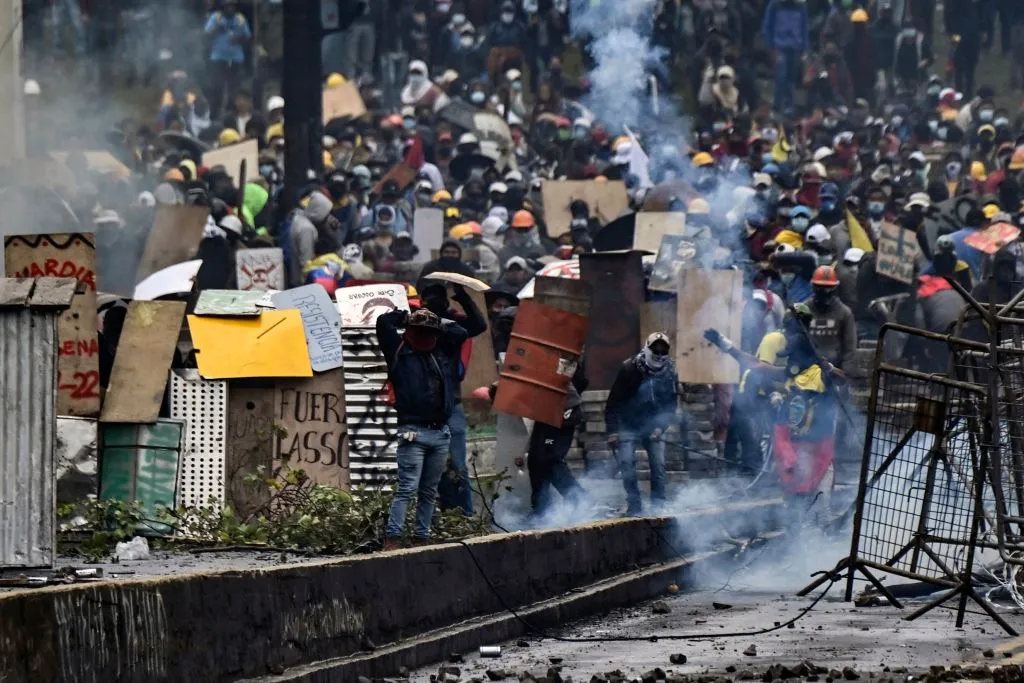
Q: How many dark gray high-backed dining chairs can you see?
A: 0